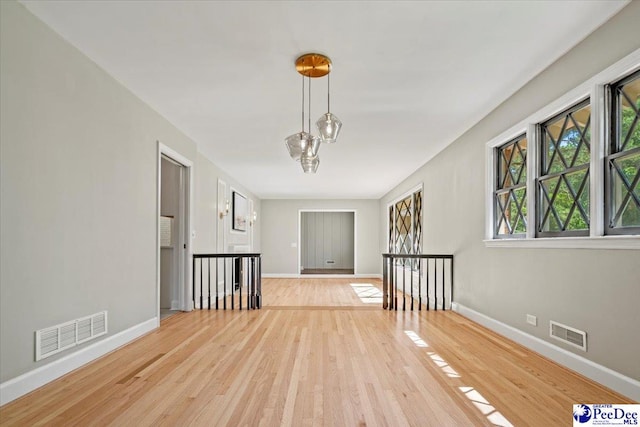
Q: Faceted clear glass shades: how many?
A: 3